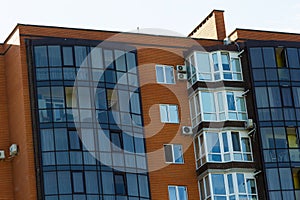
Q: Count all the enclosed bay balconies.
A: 4